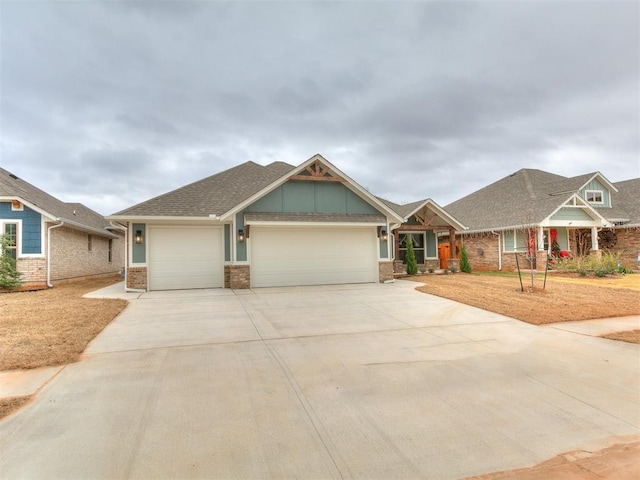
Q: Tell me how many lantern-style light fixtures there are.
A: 3